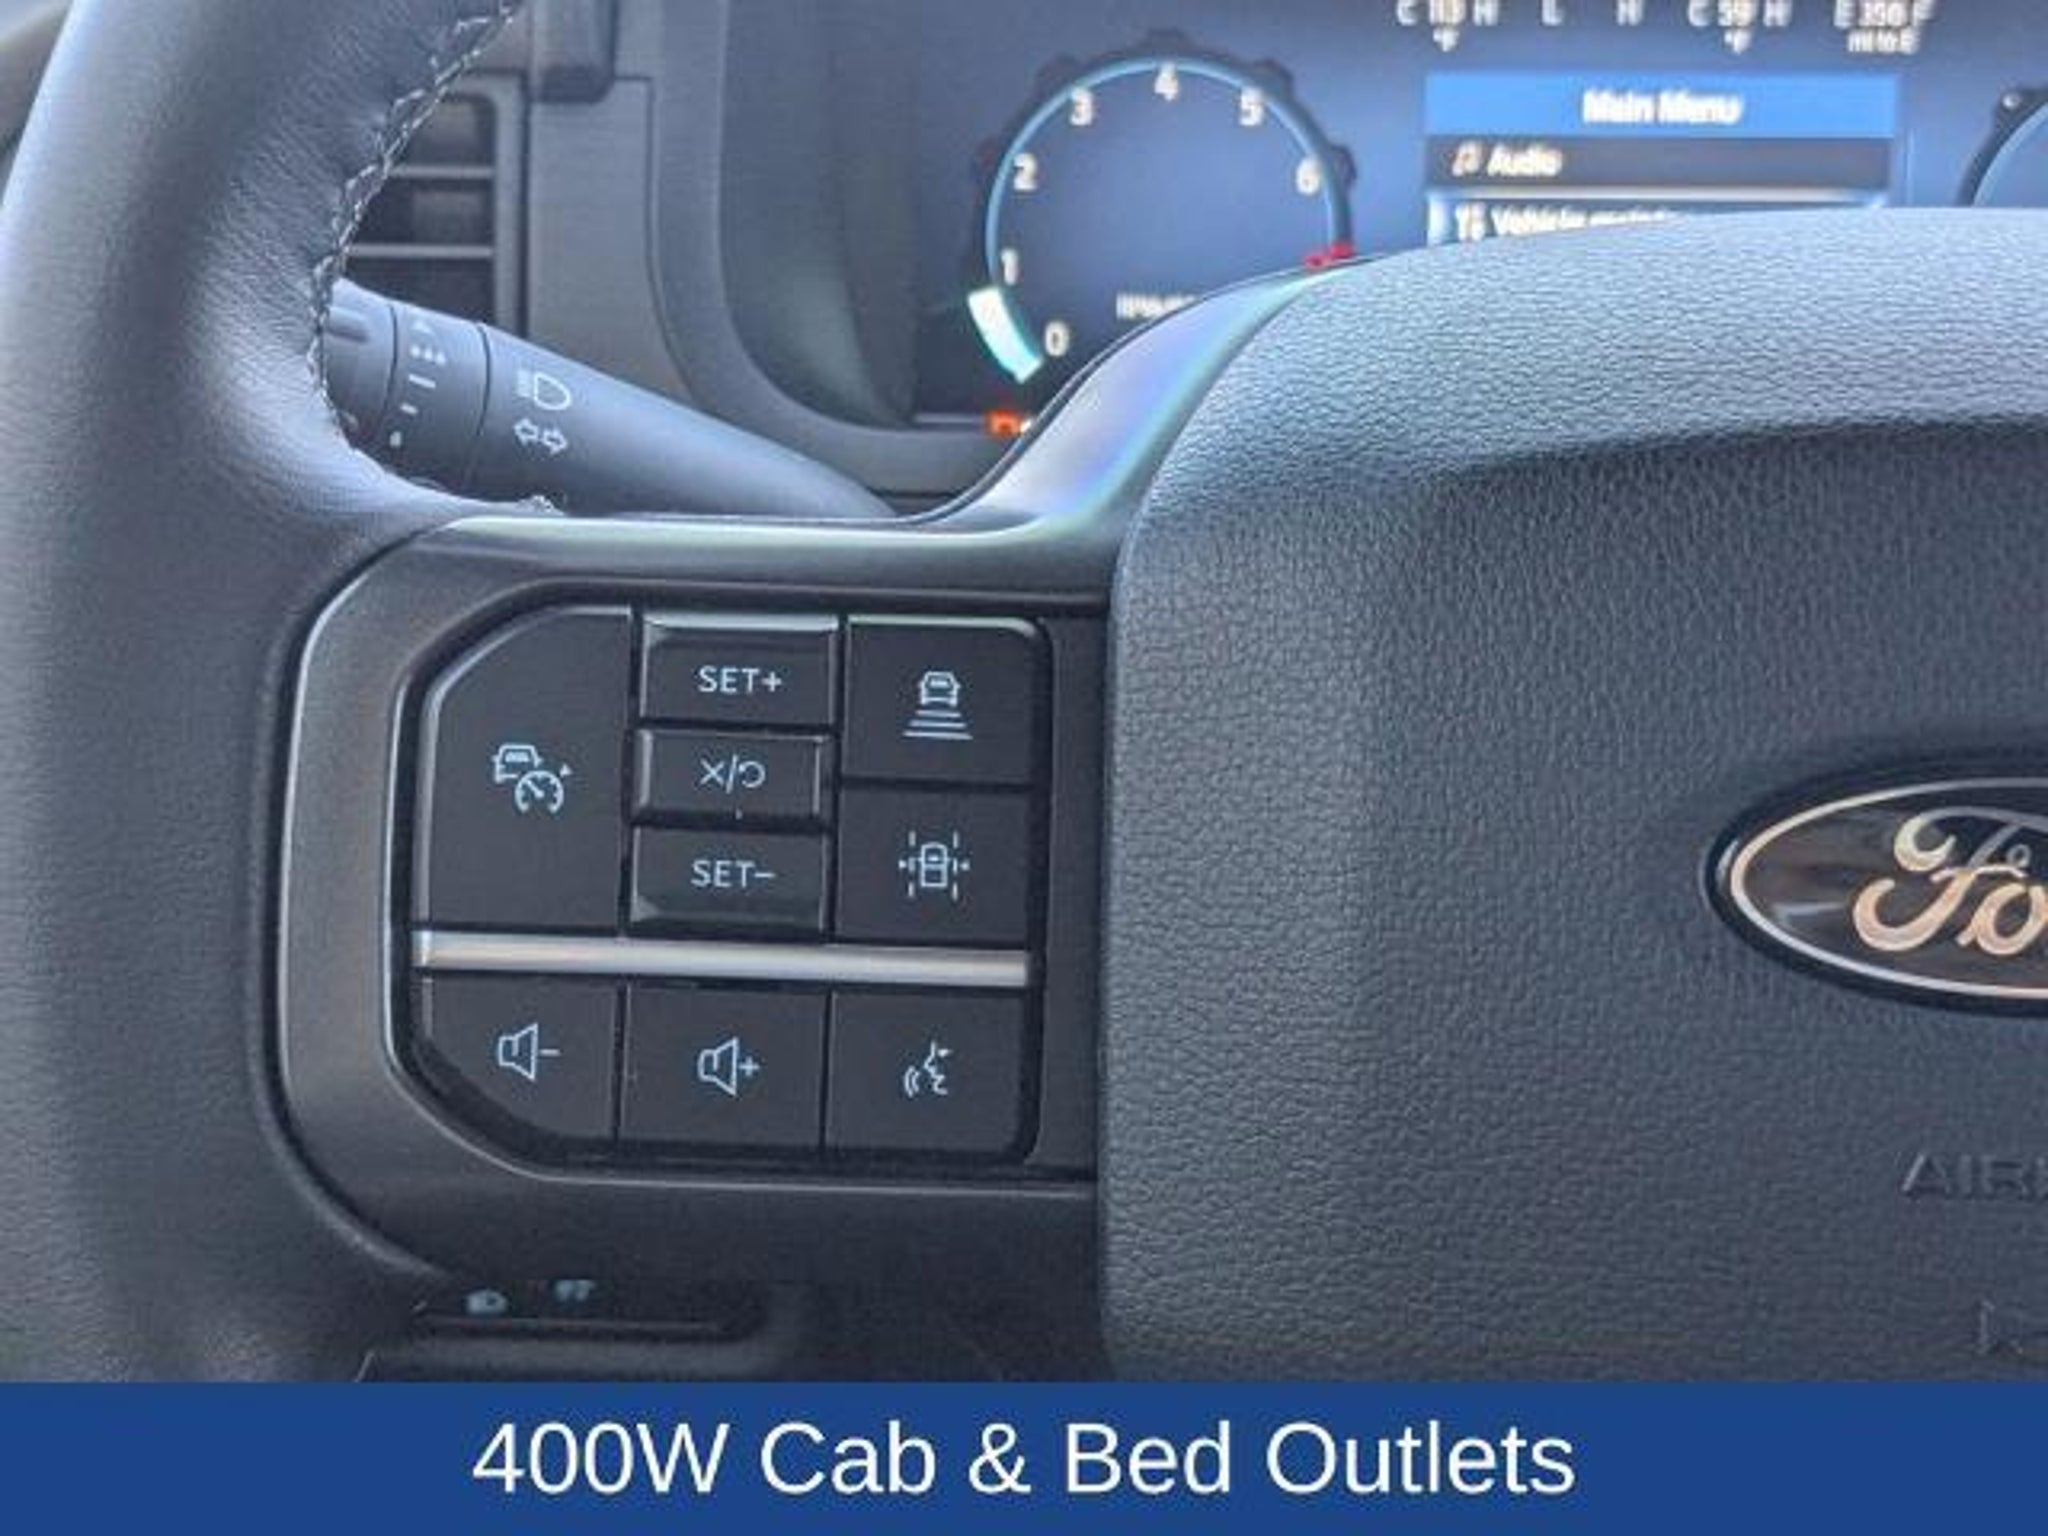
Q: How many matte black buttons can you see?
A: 9